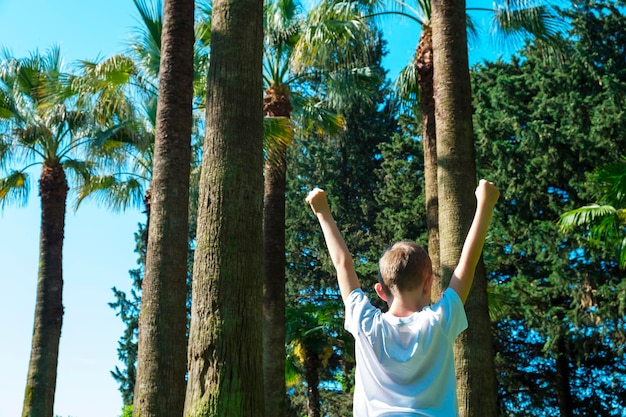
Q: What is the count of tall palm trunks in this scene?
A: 6